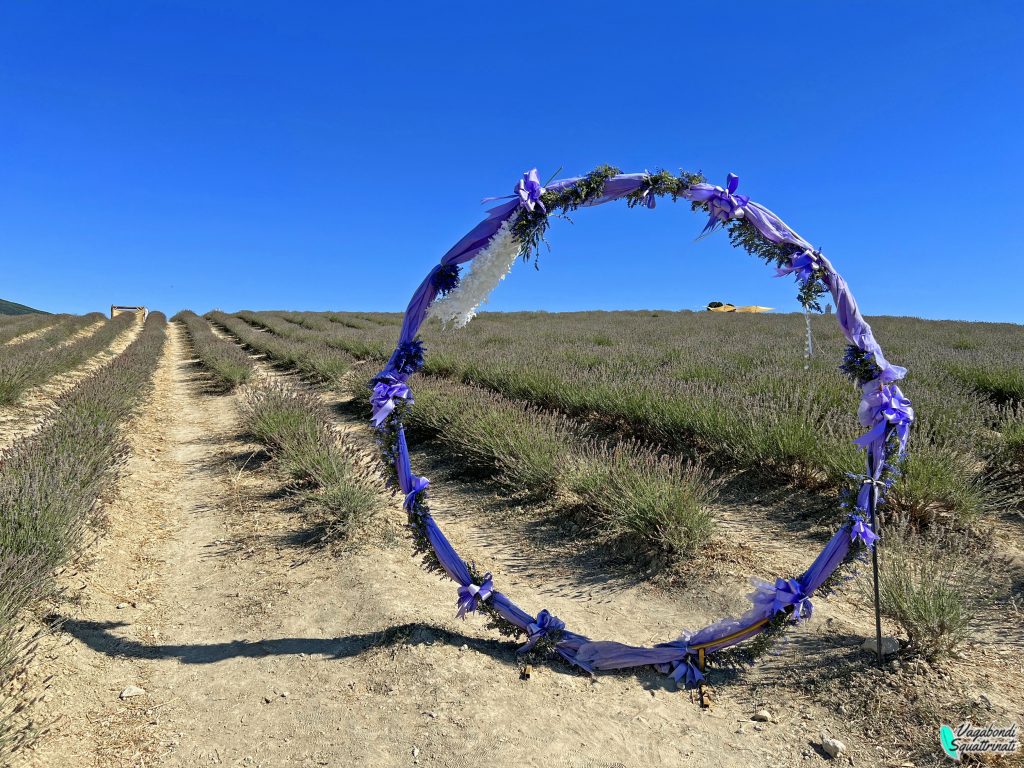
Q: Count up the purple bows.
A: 11